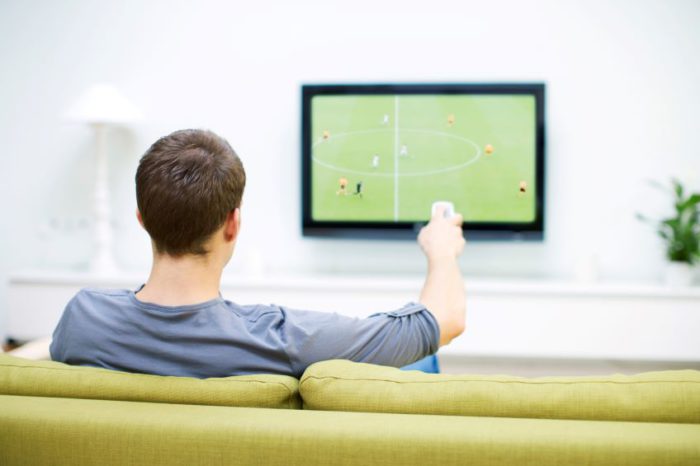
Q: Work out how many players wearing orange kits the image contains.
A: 5